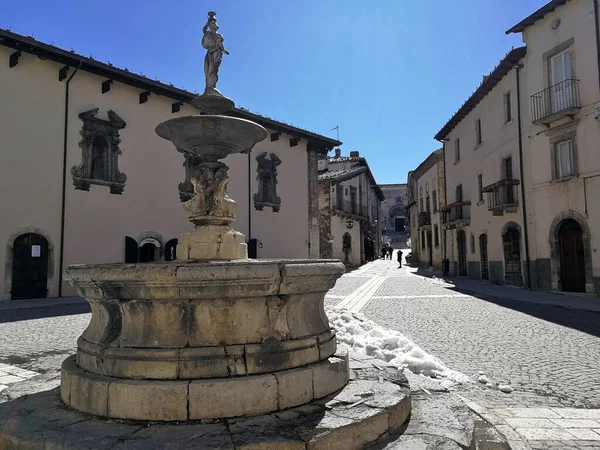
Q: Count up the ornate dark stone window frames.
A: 3